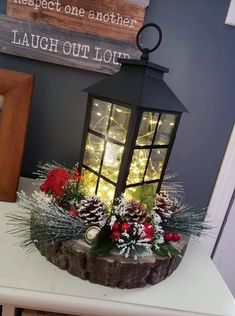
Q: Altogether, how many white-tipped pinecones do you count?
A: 3